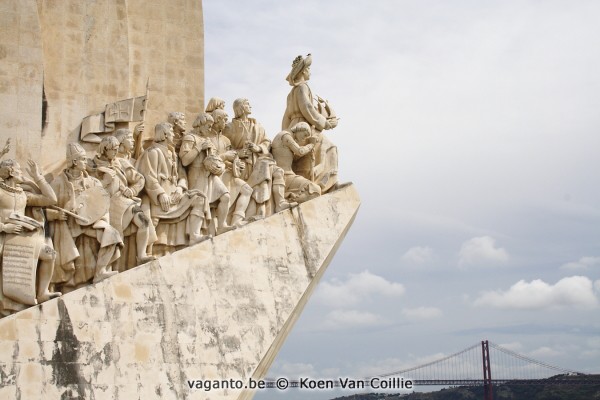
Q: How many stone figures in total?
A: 12